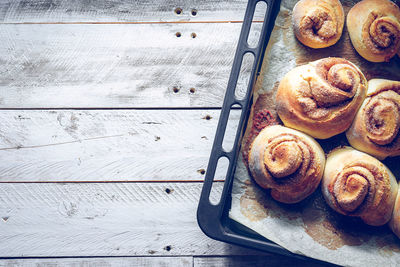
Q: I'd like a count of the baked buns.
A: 7